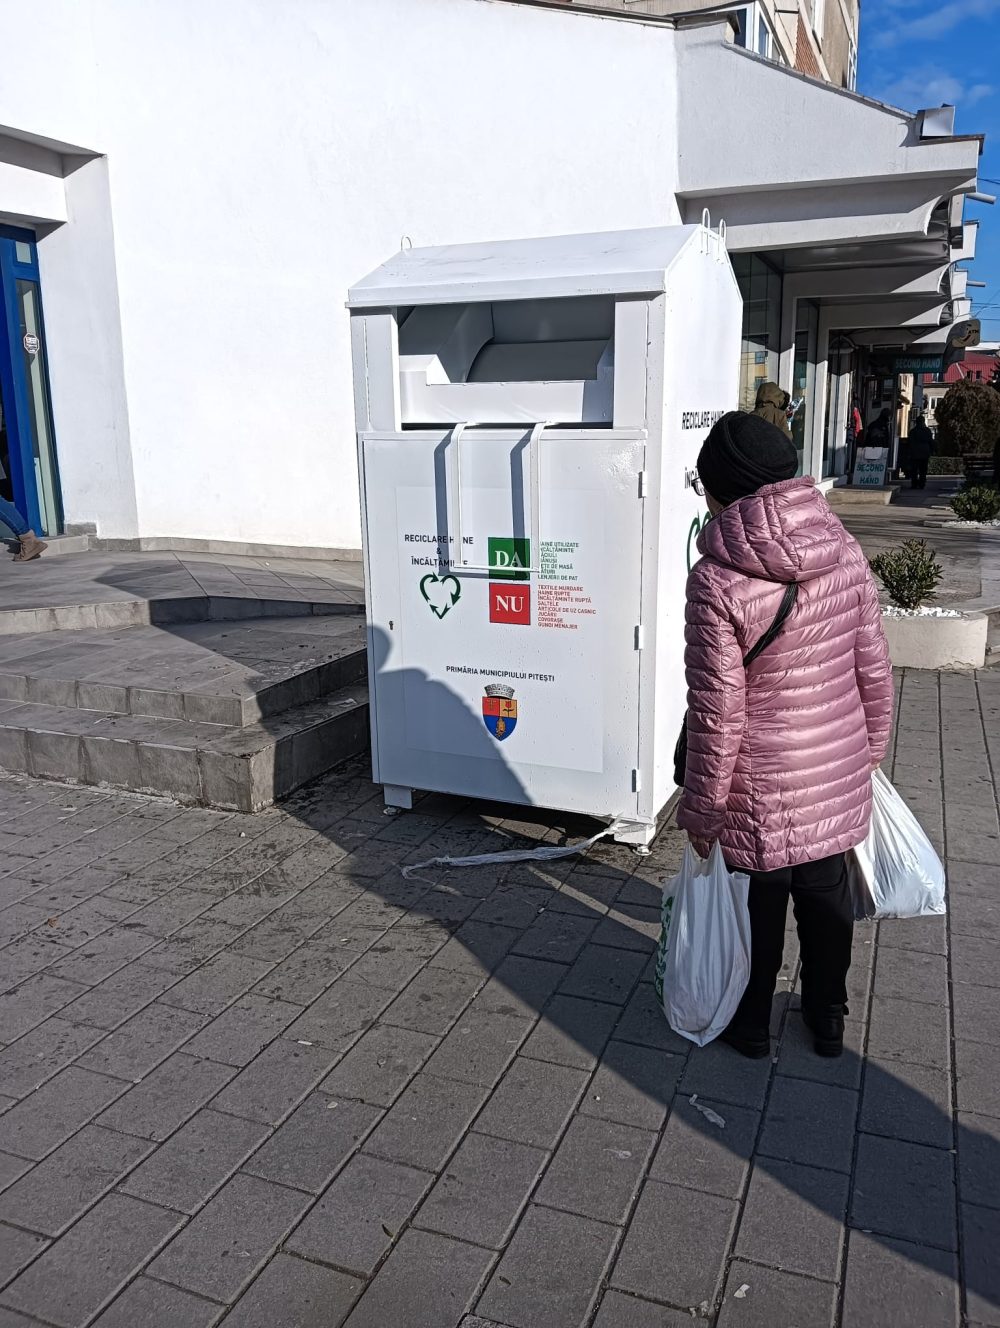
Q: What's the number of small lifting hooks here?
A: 3